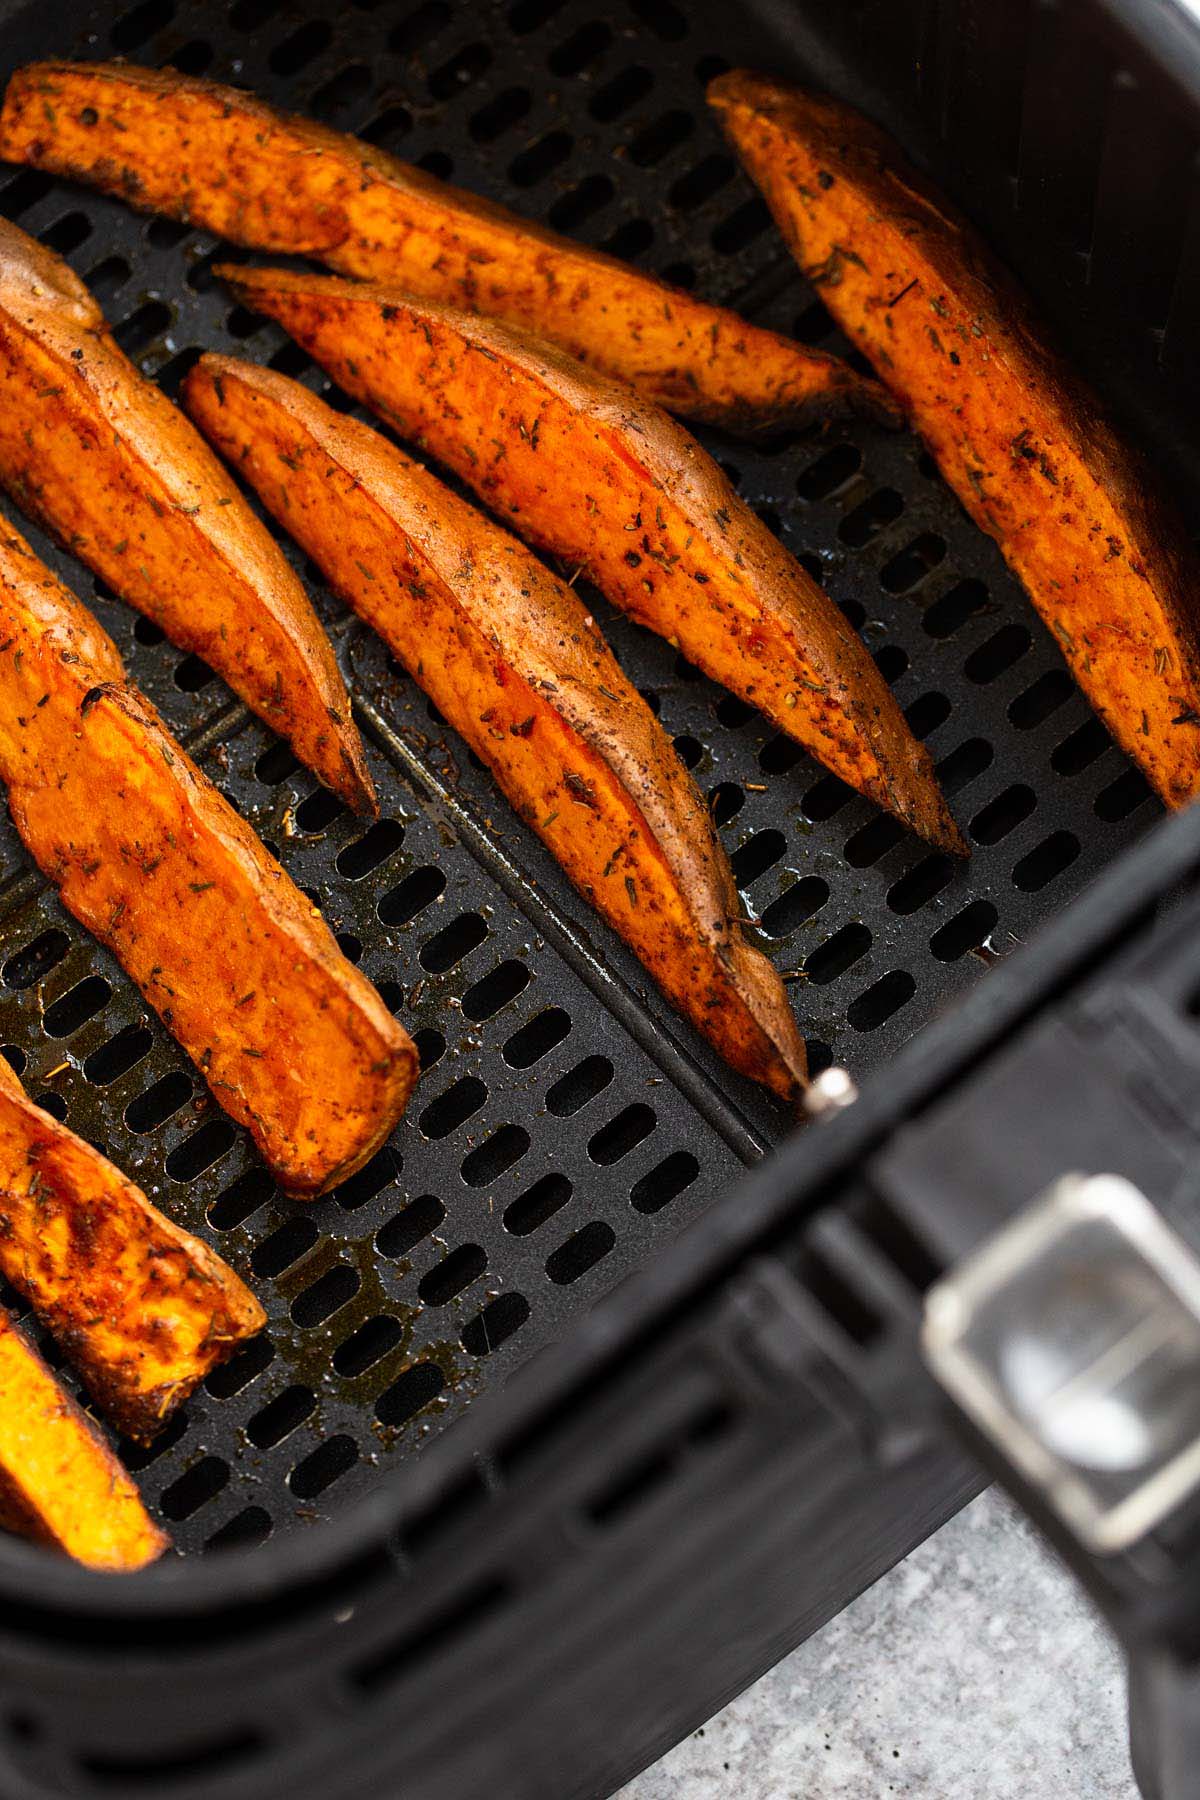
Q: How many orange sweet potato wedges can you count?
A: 8